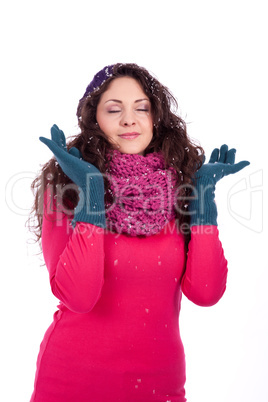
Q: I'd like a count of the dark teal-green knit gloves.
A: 2